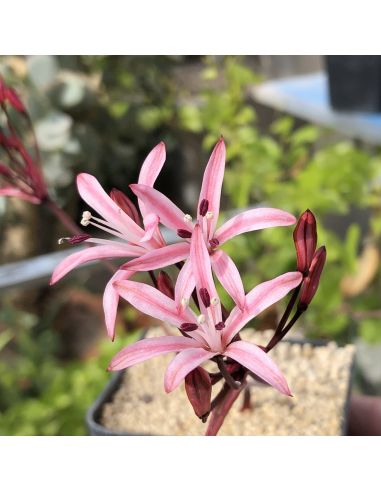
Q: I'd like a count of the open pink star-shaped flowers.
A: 3